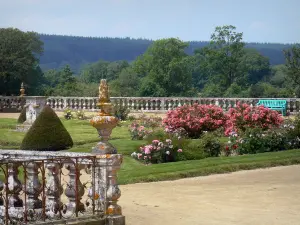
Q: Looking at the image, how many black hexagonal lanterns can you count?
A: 0